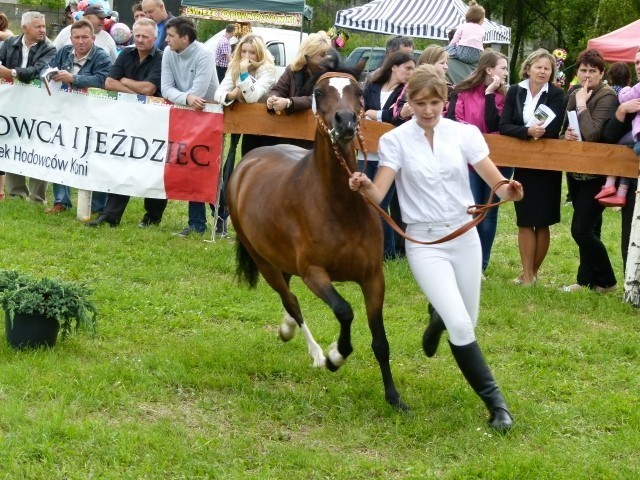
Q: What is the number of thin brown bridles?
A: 1